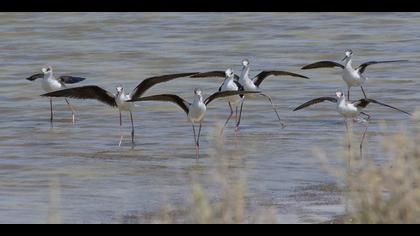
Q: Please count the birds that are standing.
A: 7